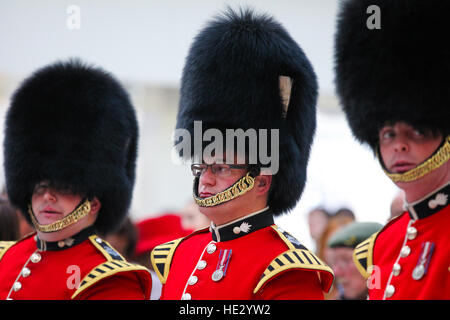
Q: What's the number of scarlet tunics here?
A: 3